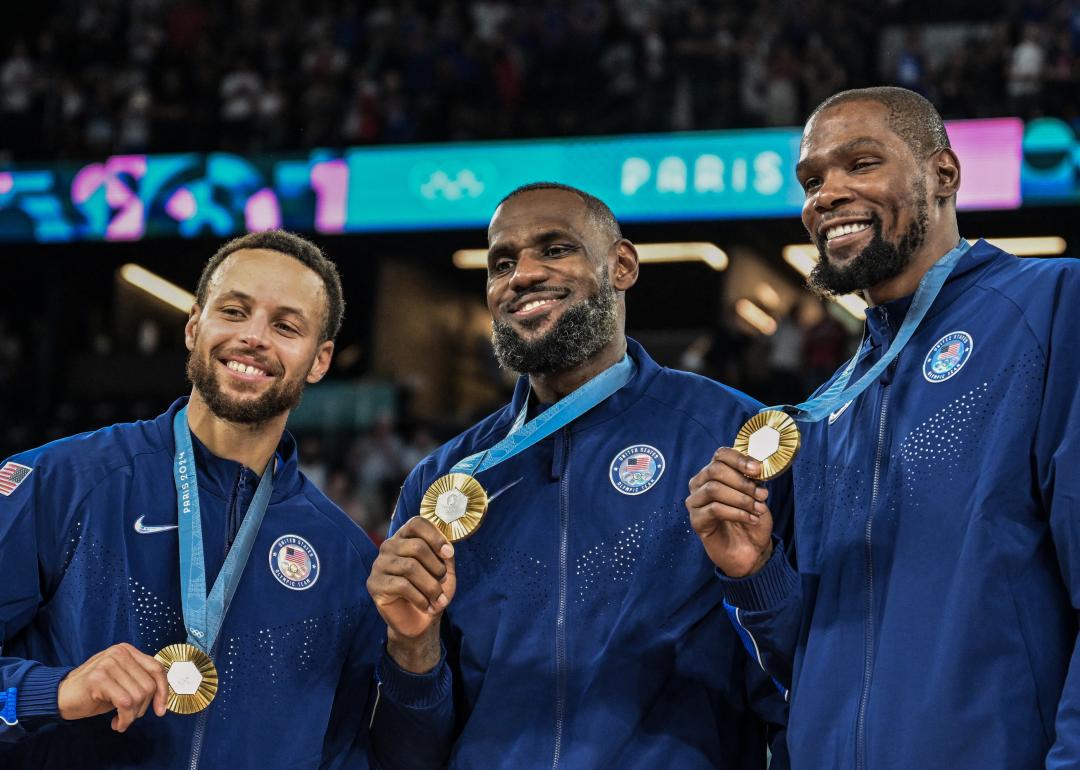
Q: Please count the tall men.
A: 3